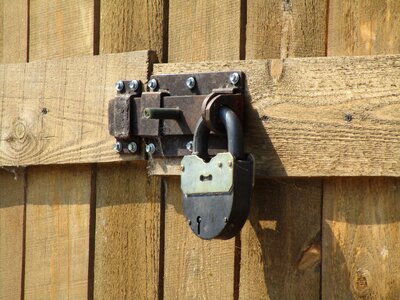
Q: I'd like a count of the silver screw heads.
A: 9